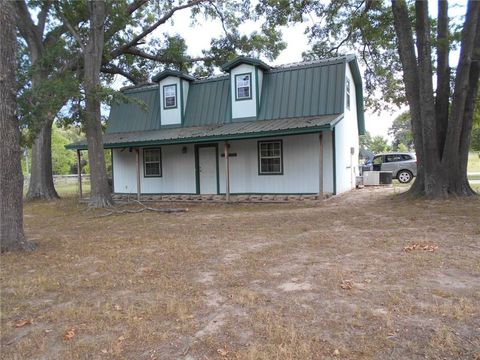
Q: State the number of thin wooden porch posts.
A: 4